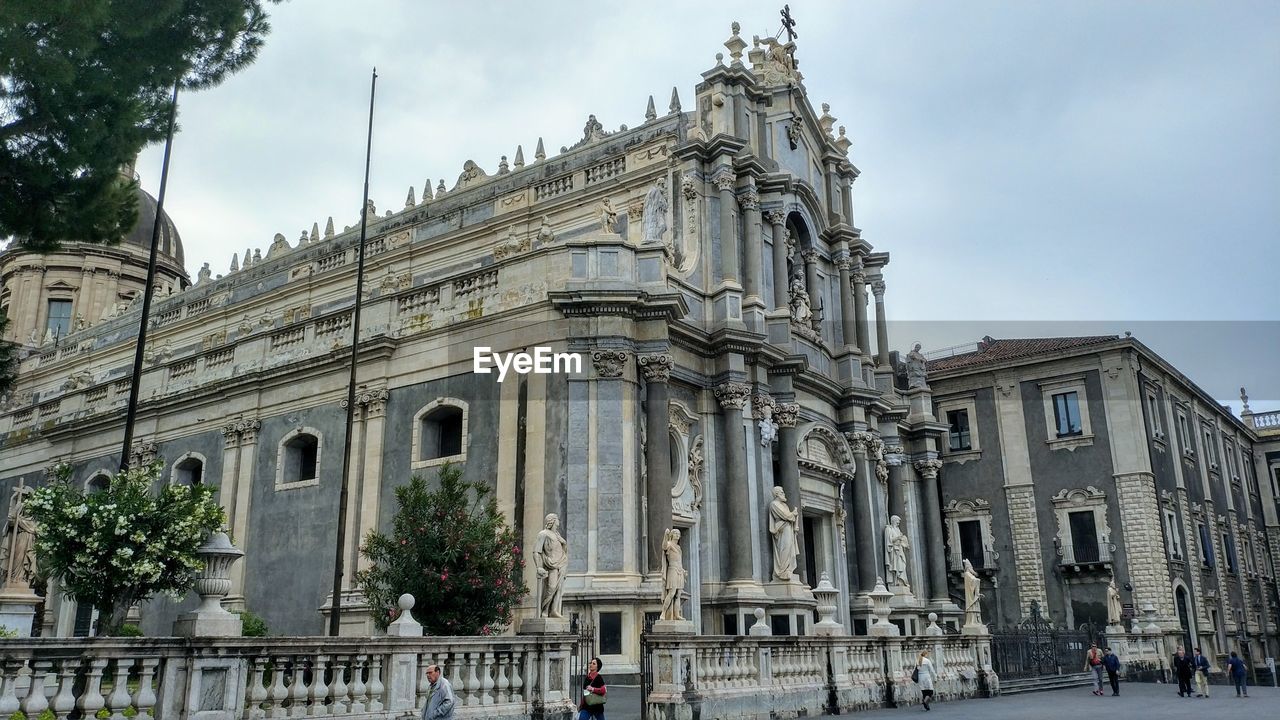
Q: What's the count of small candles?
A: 0